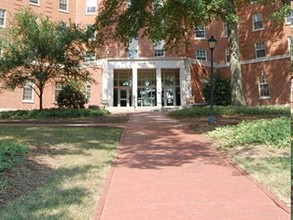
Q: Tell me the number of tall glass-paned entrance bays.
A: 3